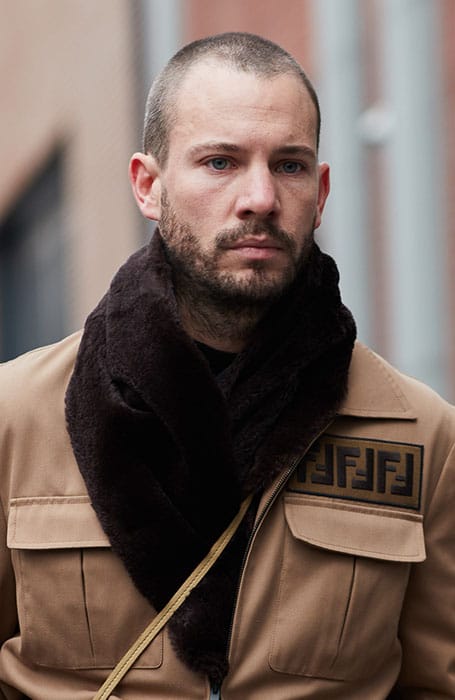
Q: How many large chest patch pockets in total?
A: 2